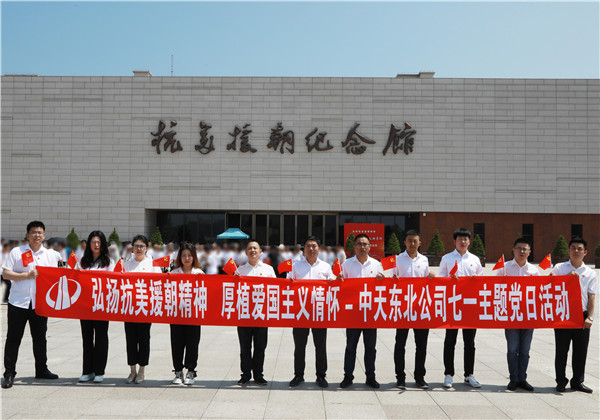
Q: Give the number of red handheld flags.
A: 11